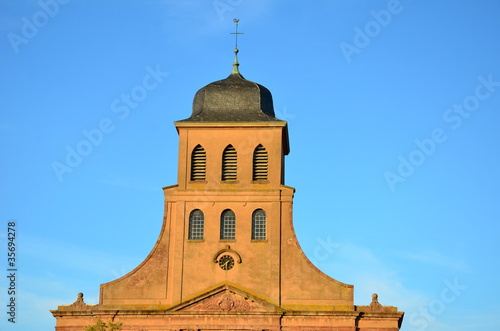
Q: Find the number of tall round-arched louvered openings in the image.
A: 3